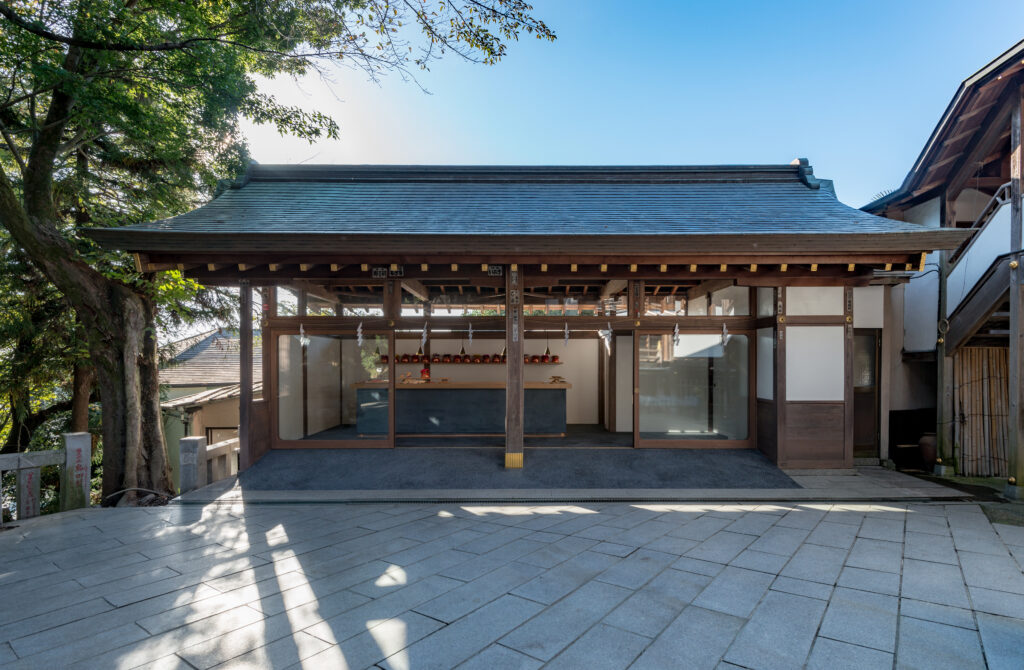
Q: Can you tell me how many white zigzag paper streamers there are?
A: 8